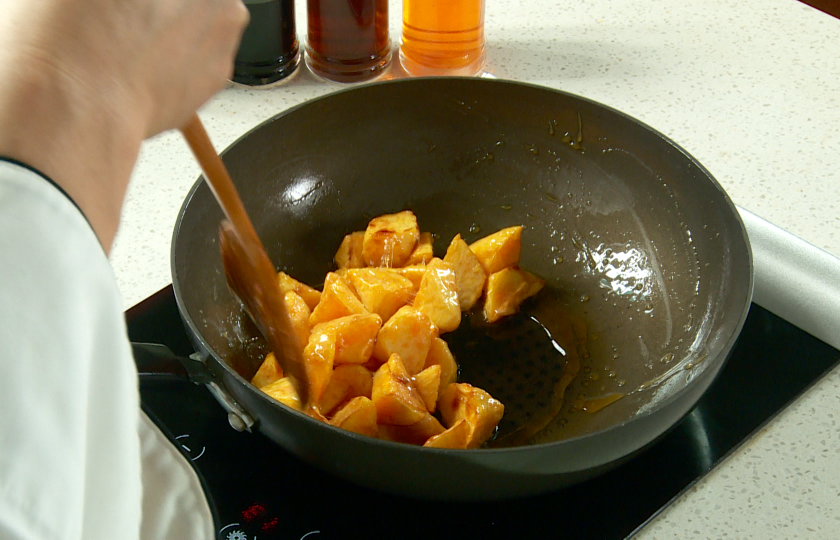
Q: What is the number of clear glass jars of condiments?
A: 3